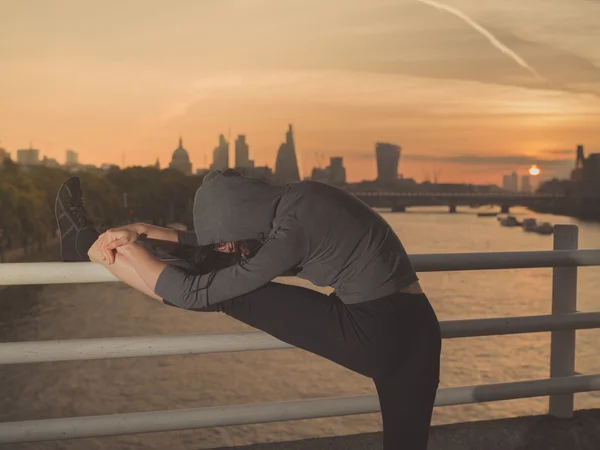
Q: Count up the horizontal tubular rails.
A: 3